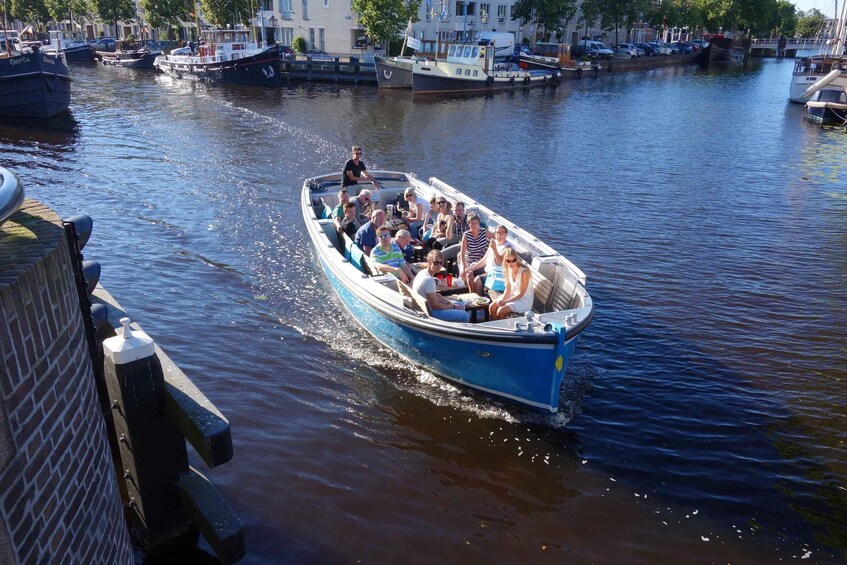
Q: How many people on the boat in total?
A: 15